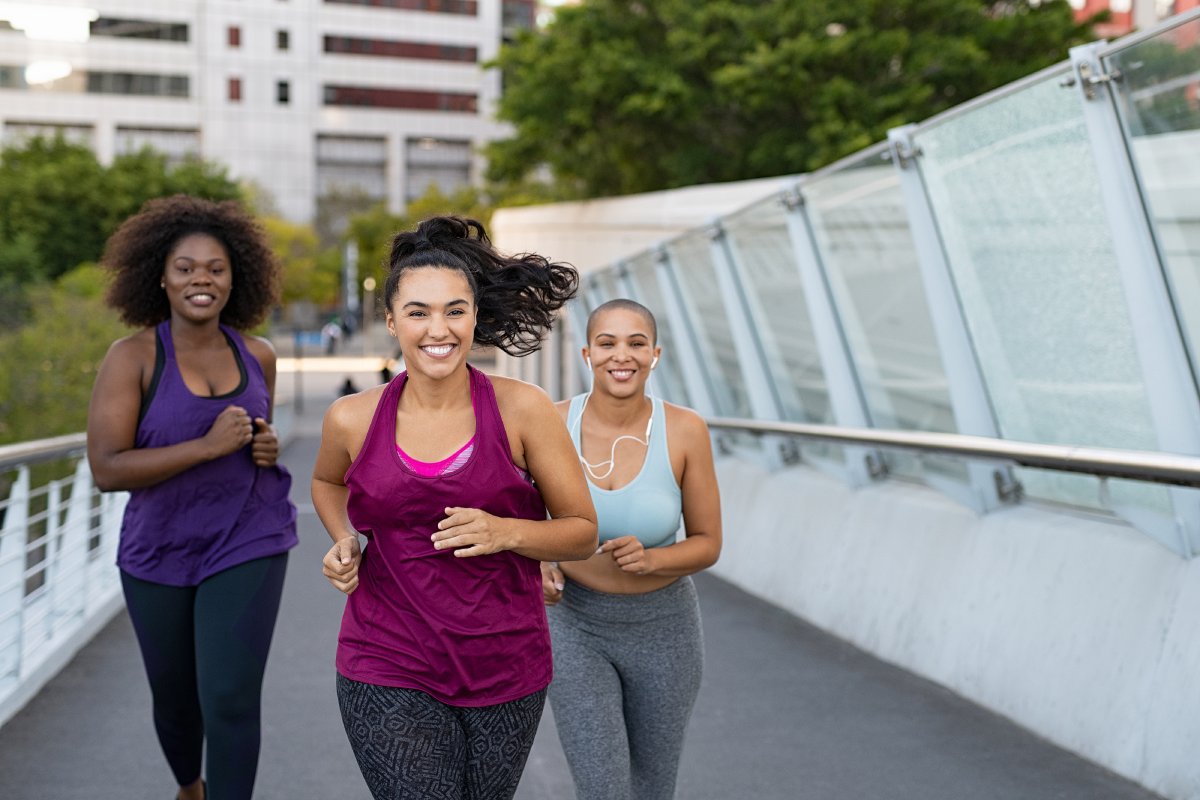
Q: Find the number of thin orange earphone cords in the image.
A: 0